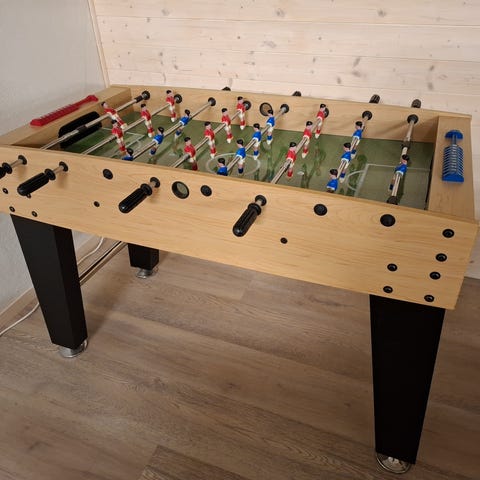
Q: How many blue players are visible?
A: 11